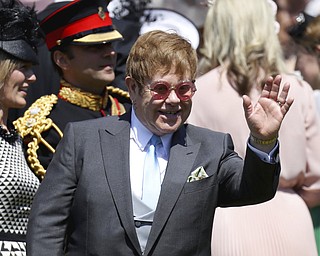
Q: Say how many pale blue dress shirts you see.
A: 1